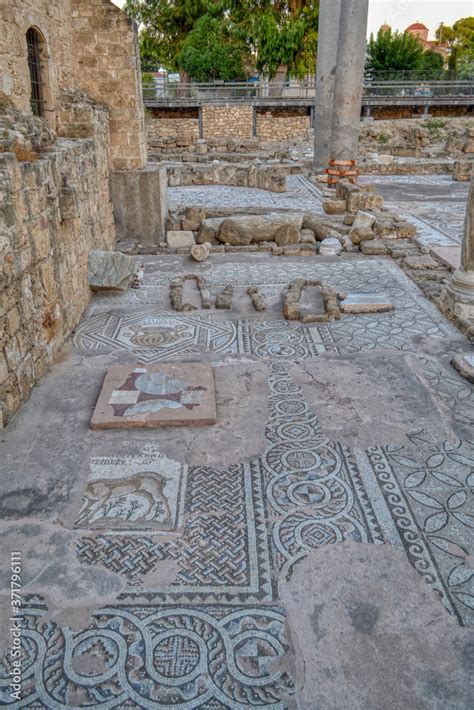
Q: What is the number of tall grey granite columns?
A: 2